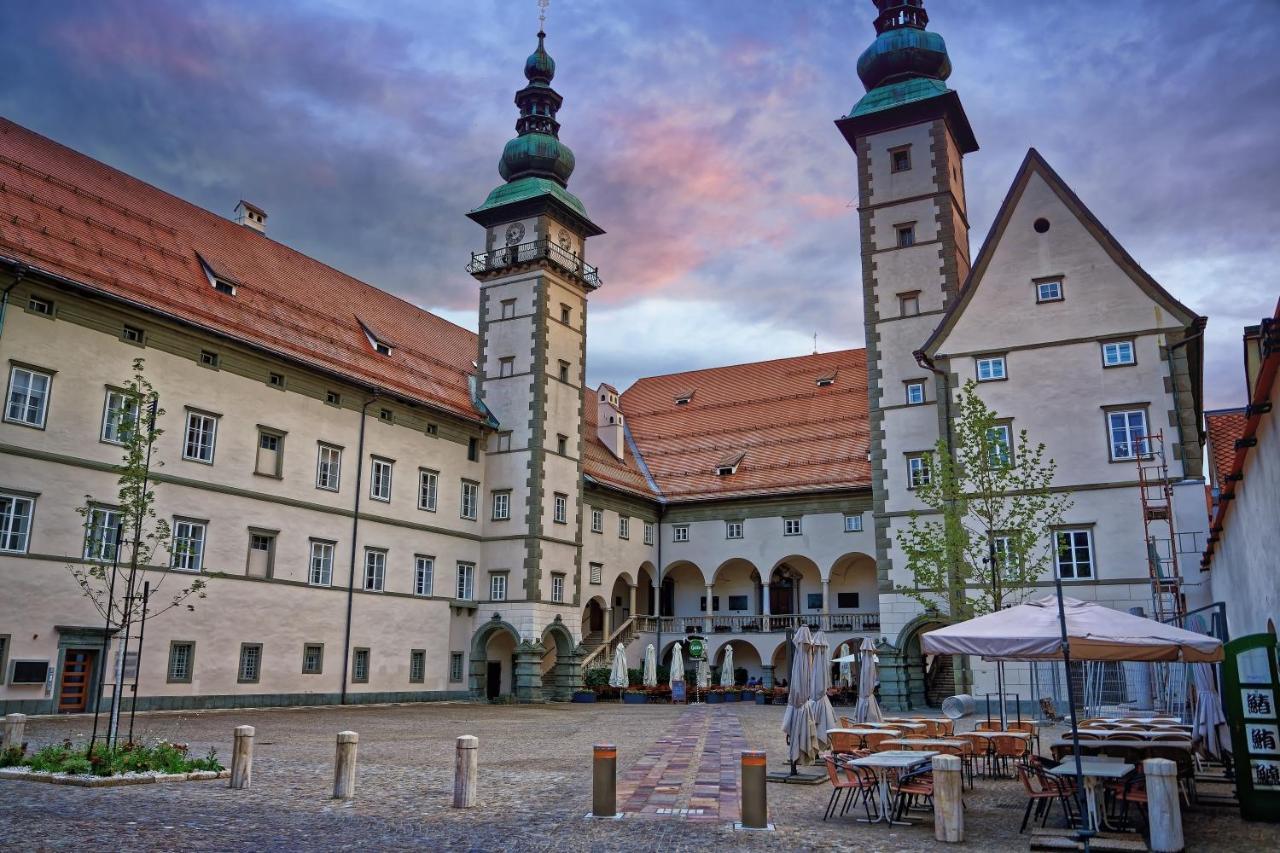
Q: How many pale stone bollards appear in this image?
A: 6